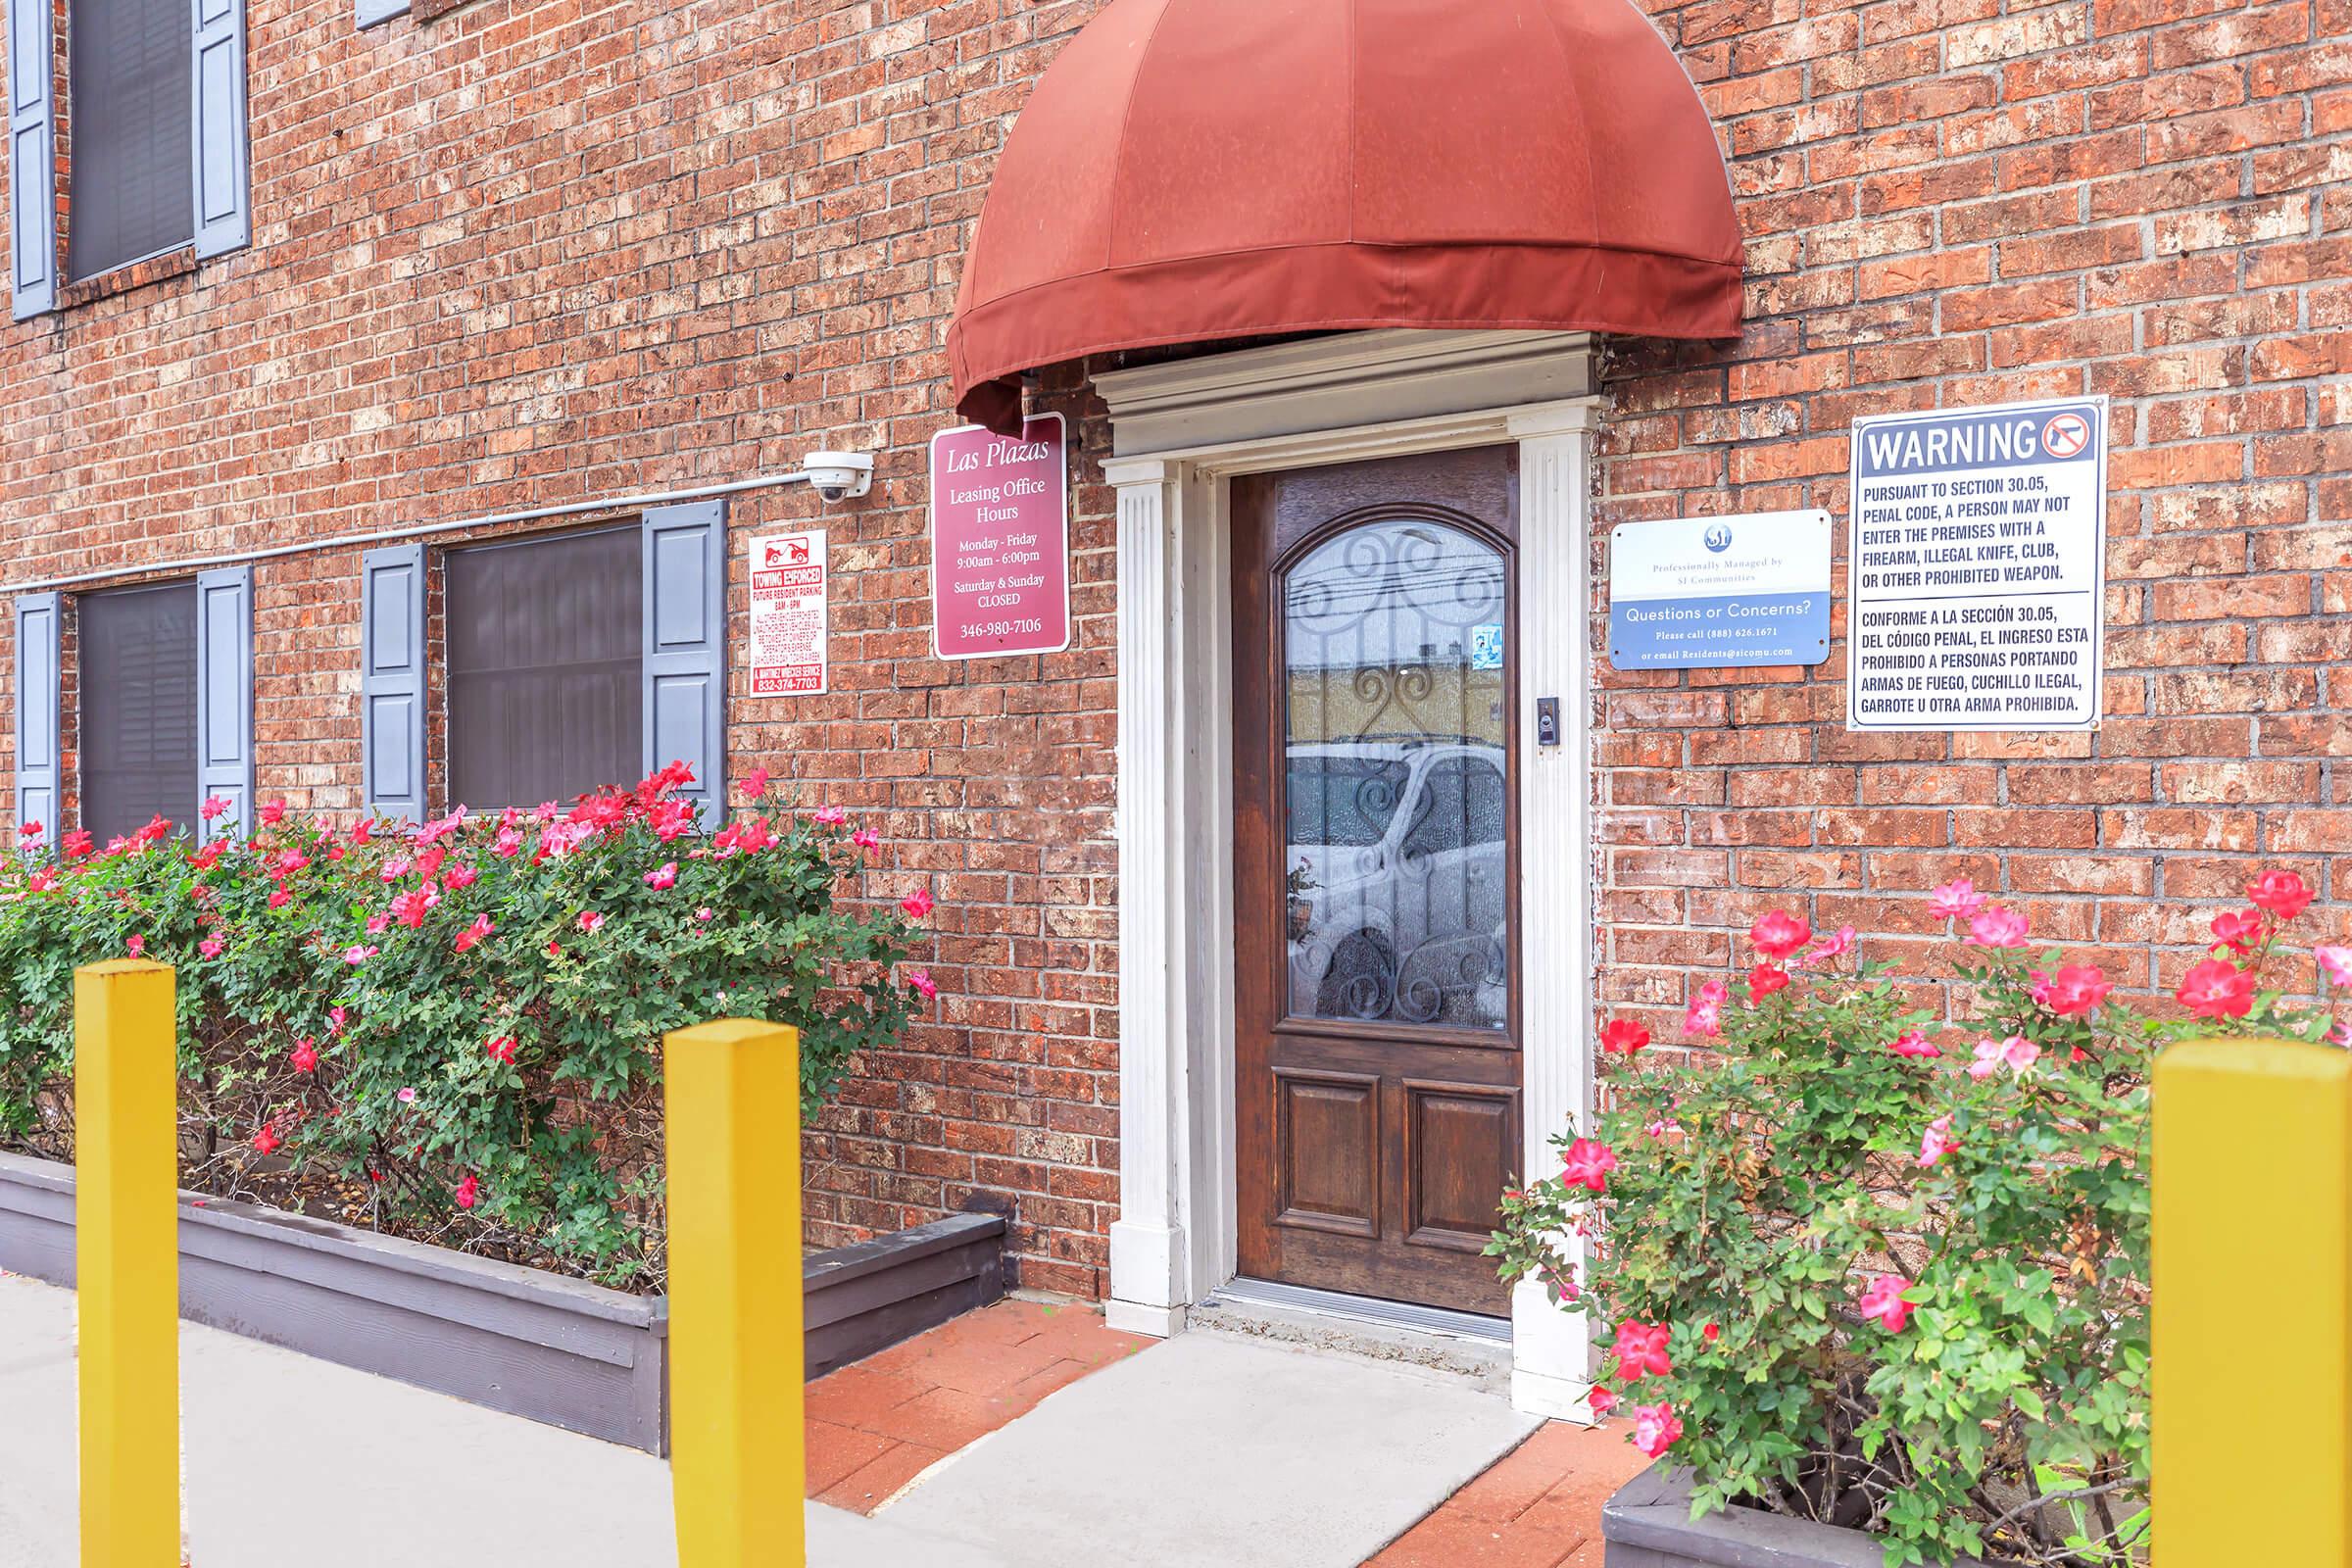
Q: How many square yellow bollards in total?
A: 3